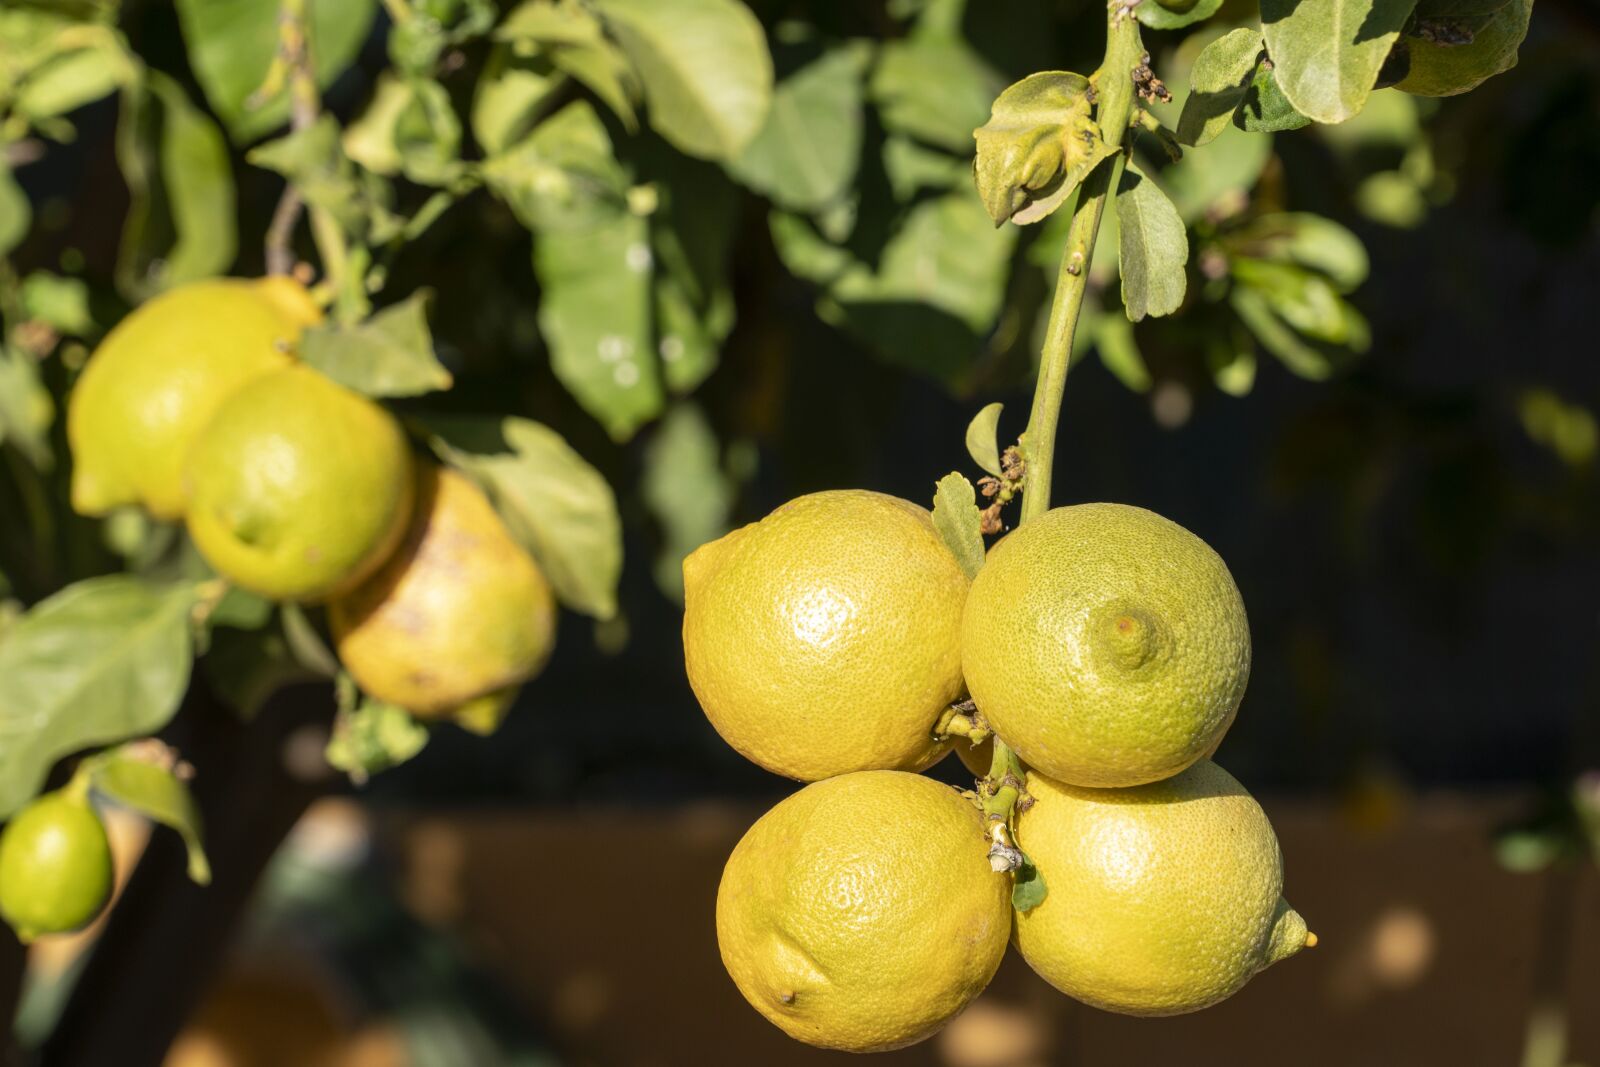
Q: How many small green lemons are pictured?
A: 1